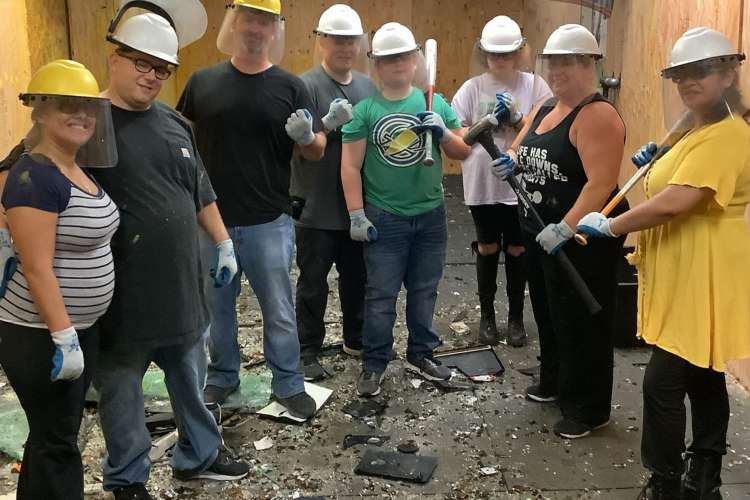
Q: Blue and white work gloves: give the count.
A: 12